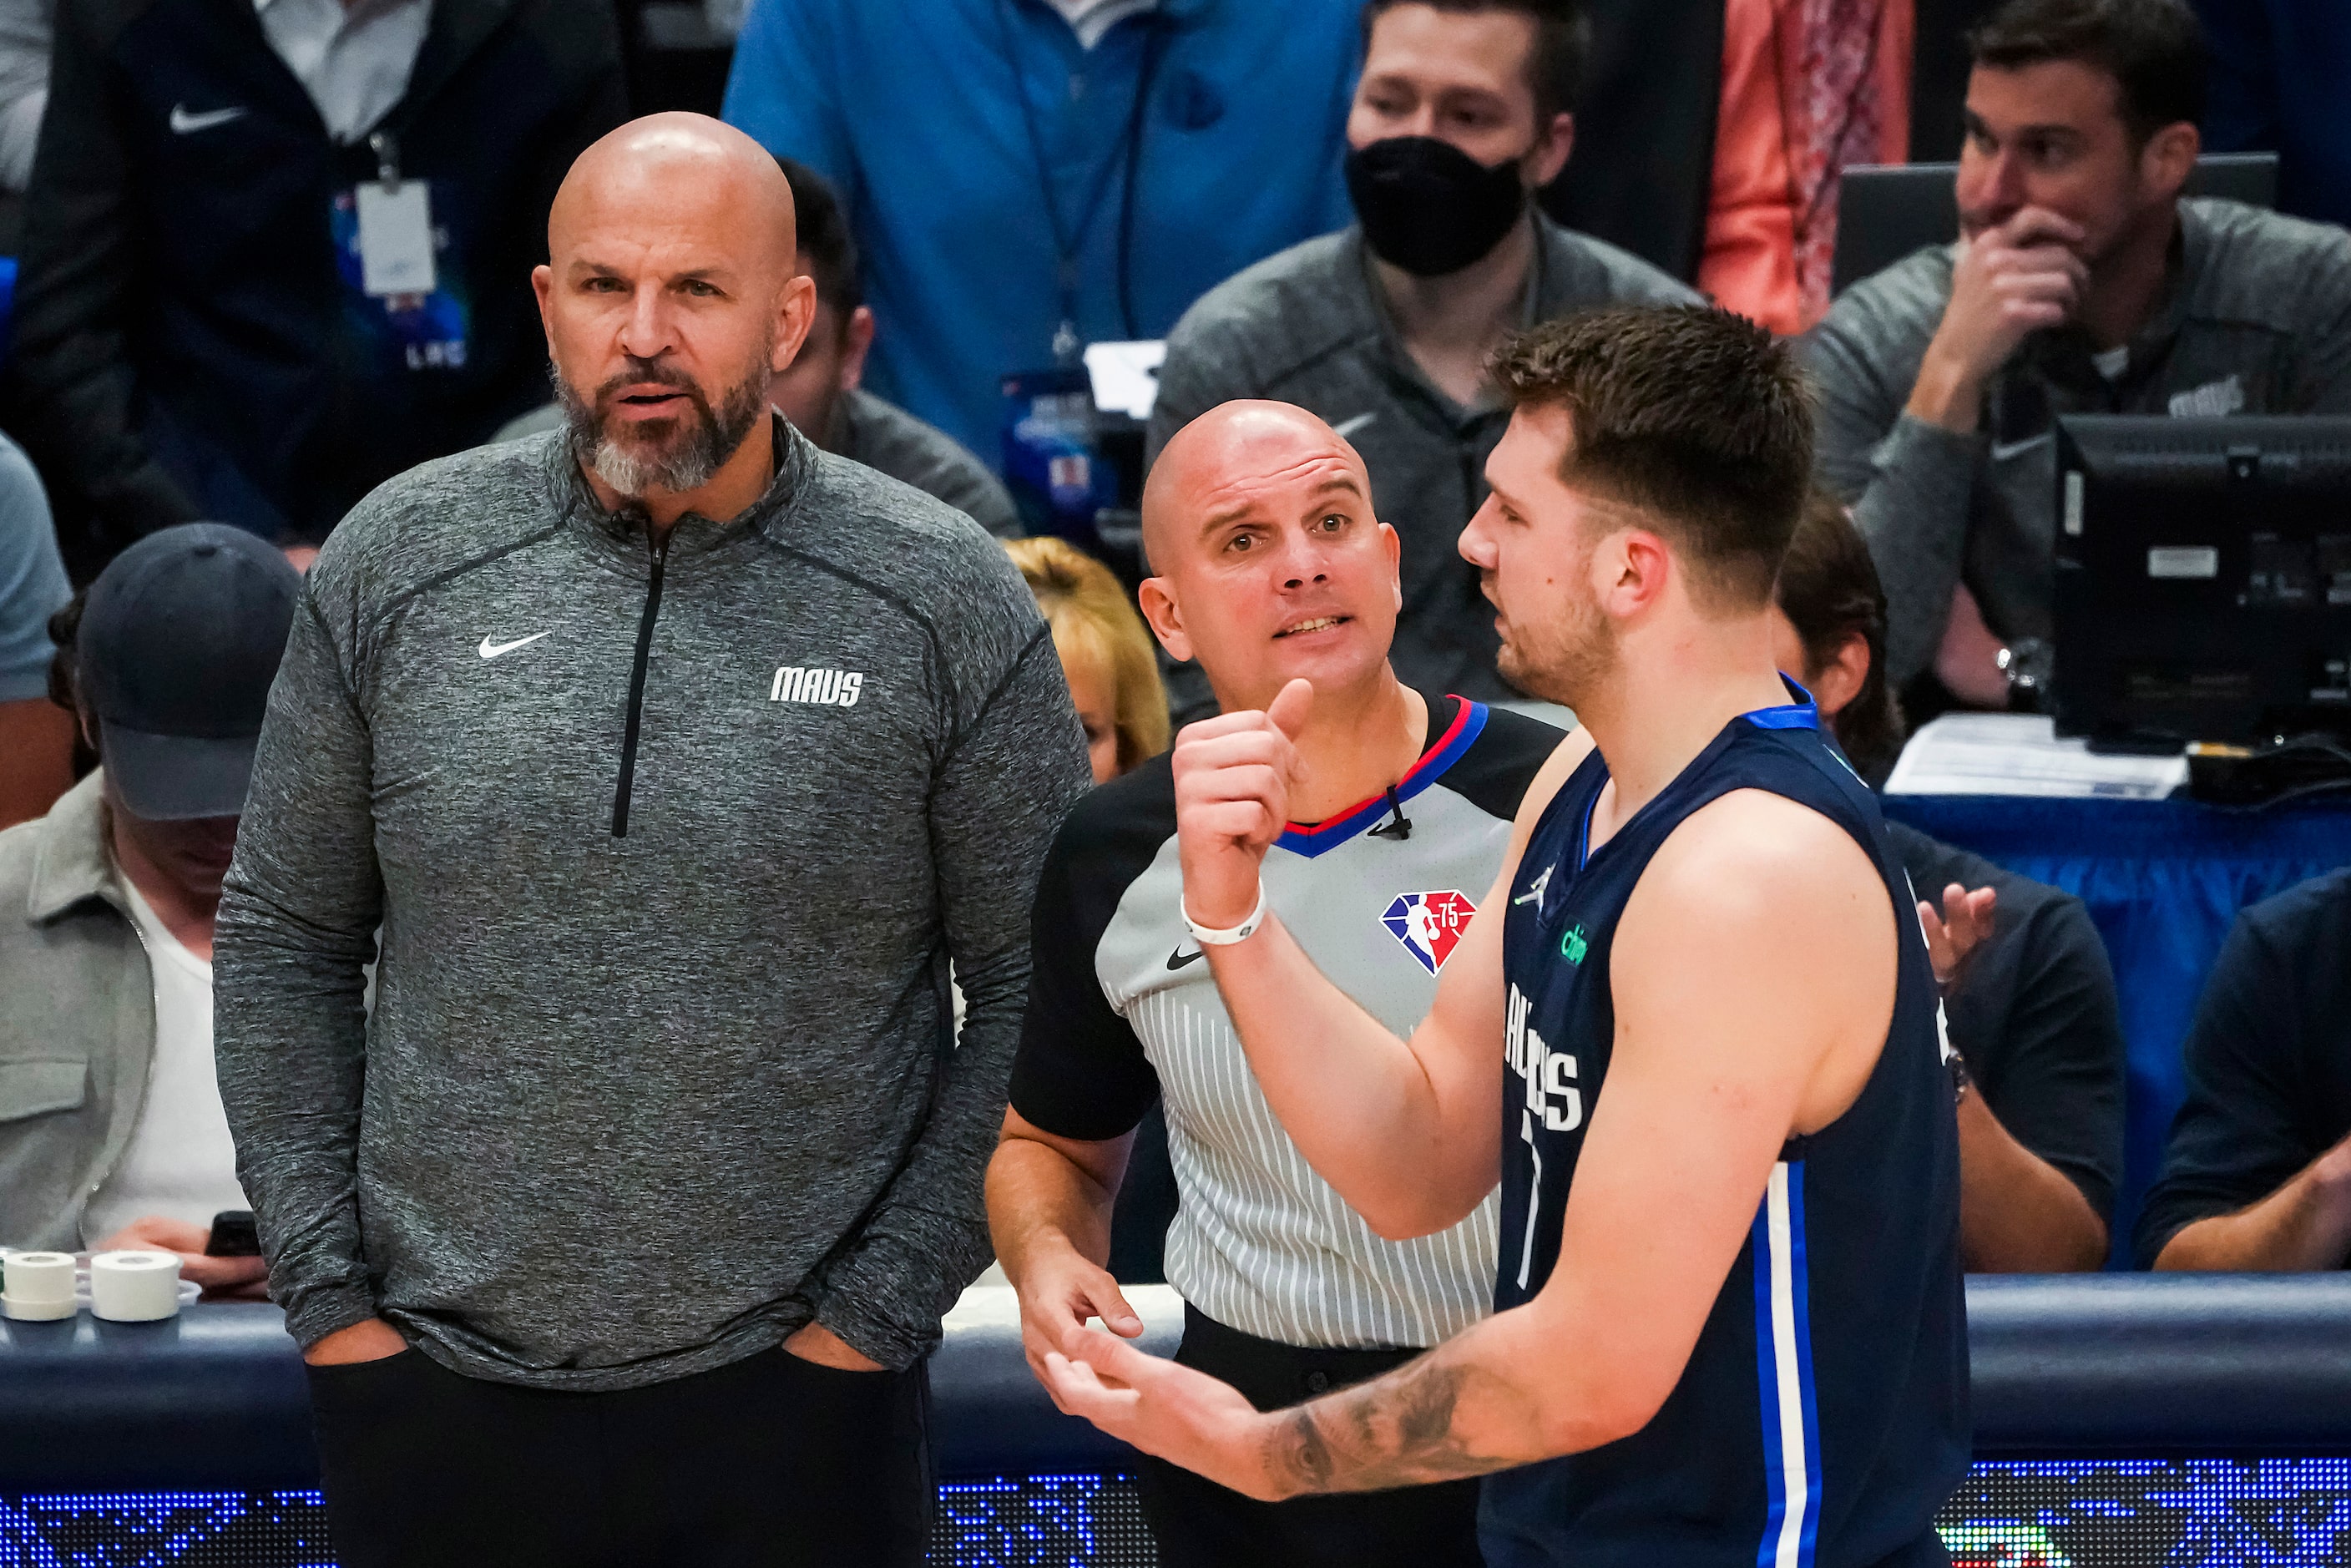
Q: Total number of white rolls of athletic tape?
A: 2